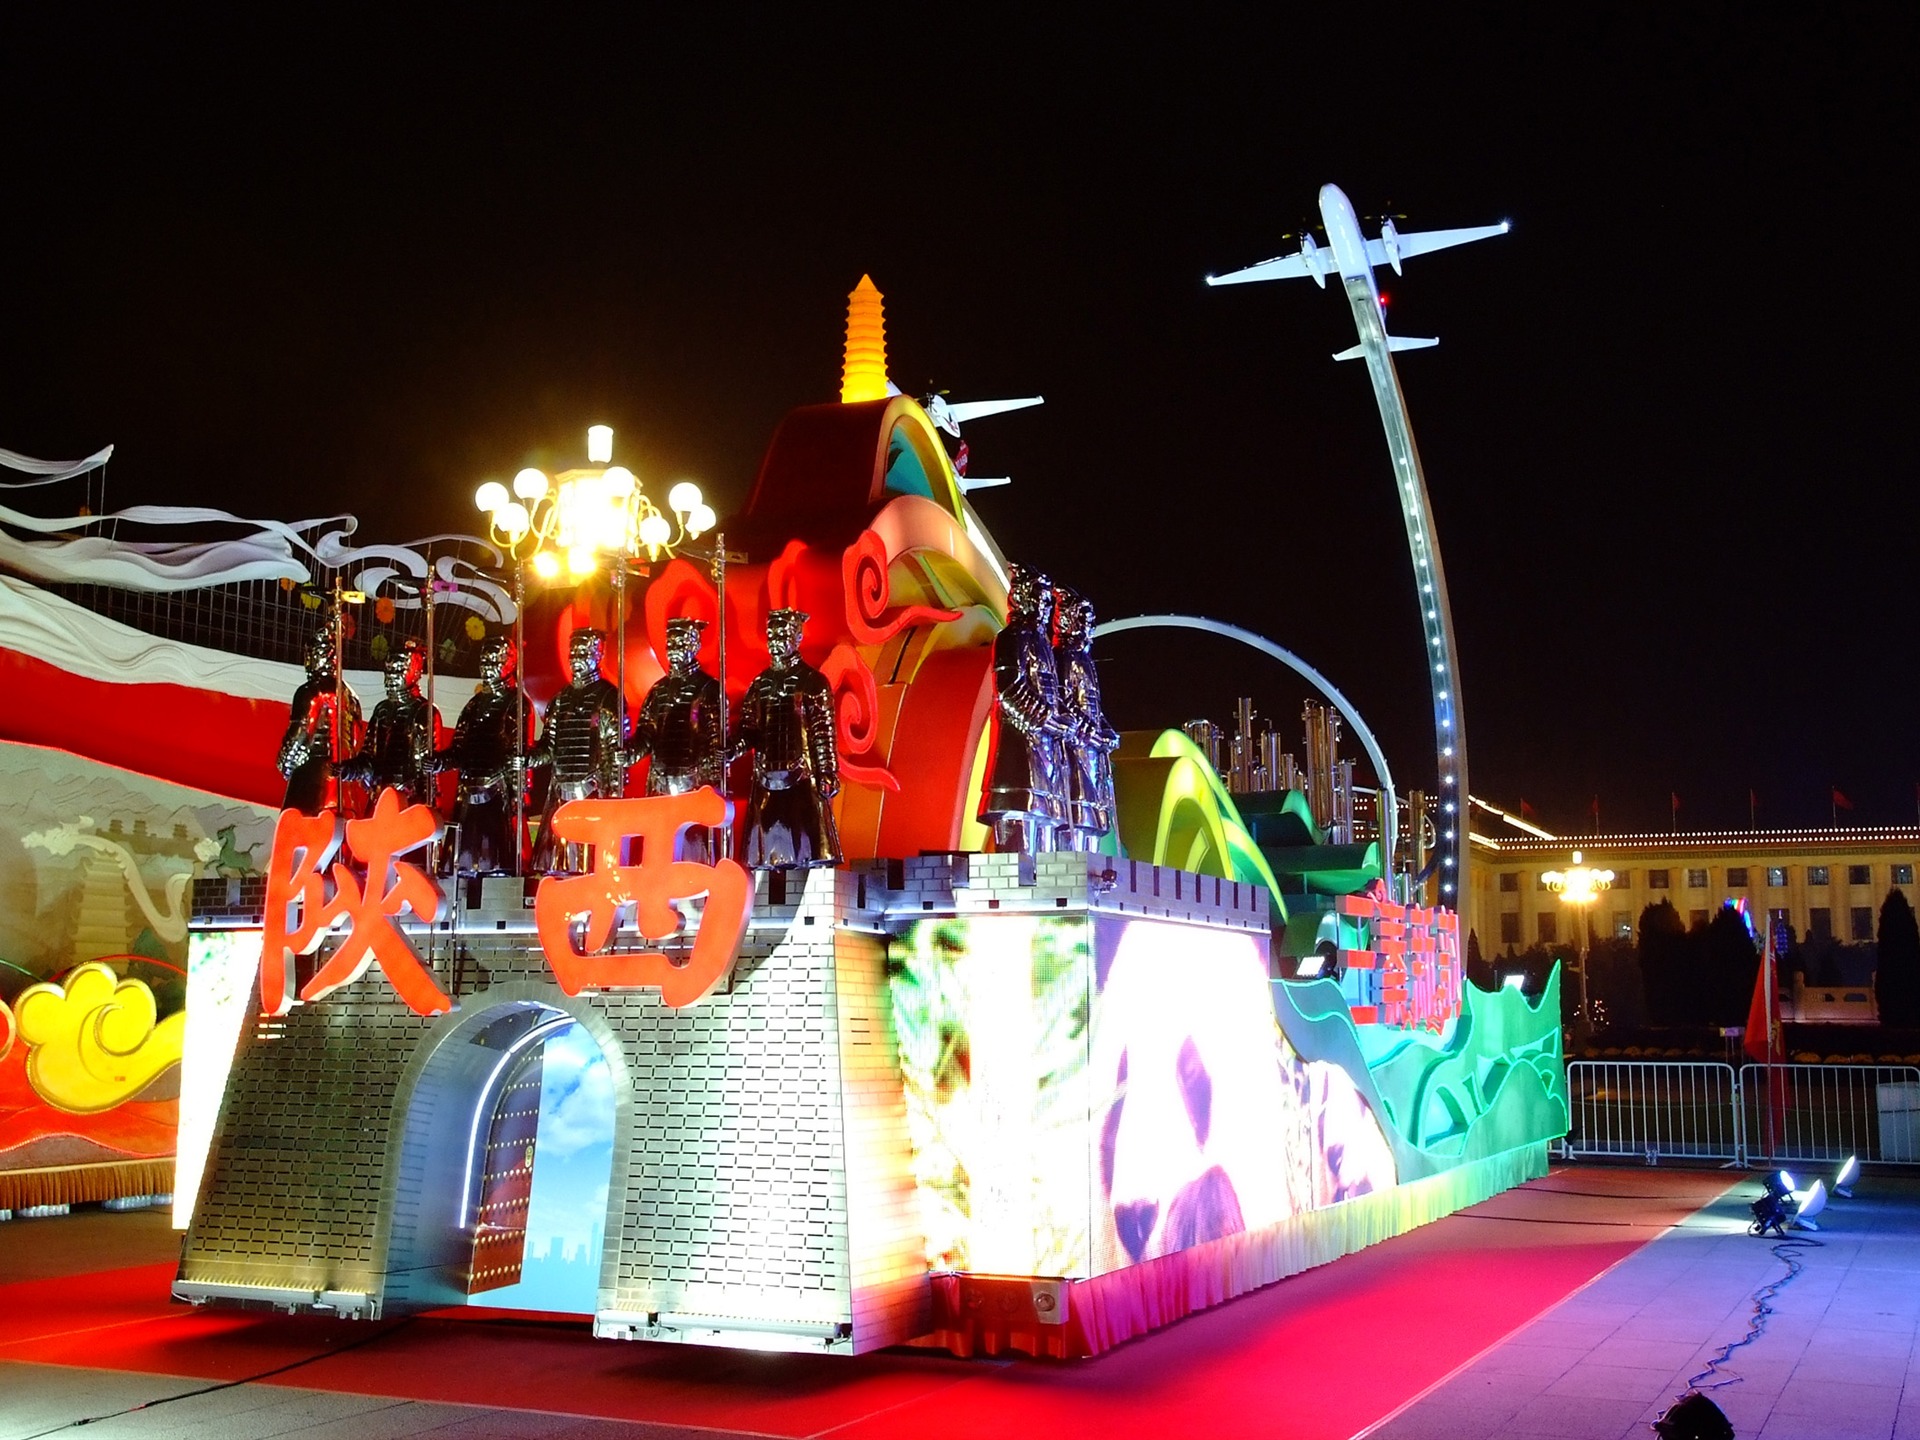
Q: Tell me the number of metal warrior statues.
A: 8